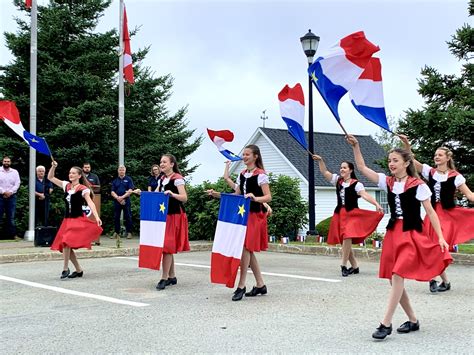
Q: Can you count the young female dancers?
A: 6